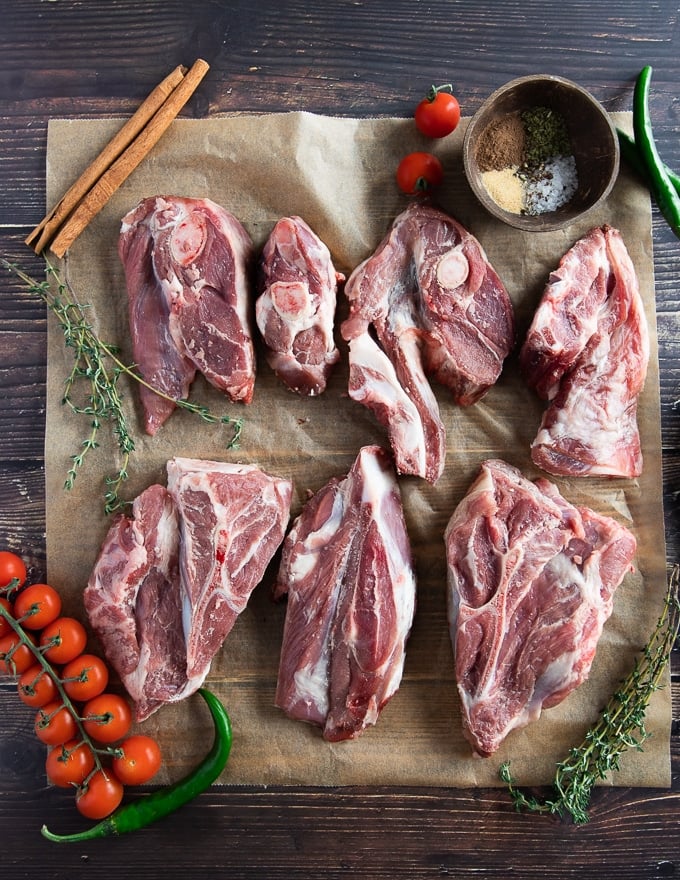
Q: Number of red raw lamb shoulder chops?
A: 7